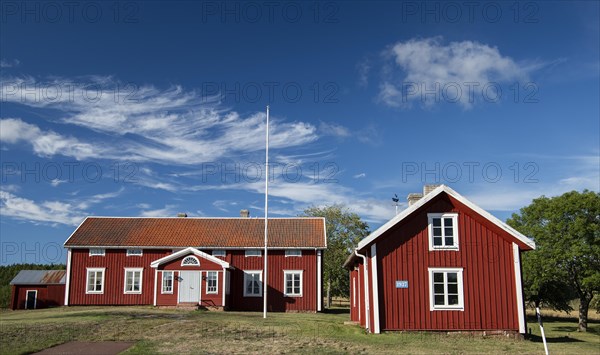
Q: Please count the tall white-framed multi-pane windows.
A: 8